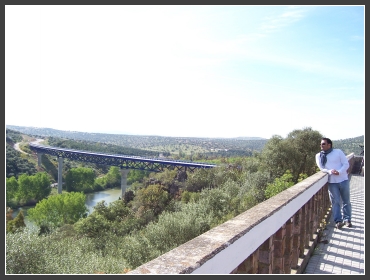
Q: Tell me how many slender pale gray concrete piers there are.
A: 3